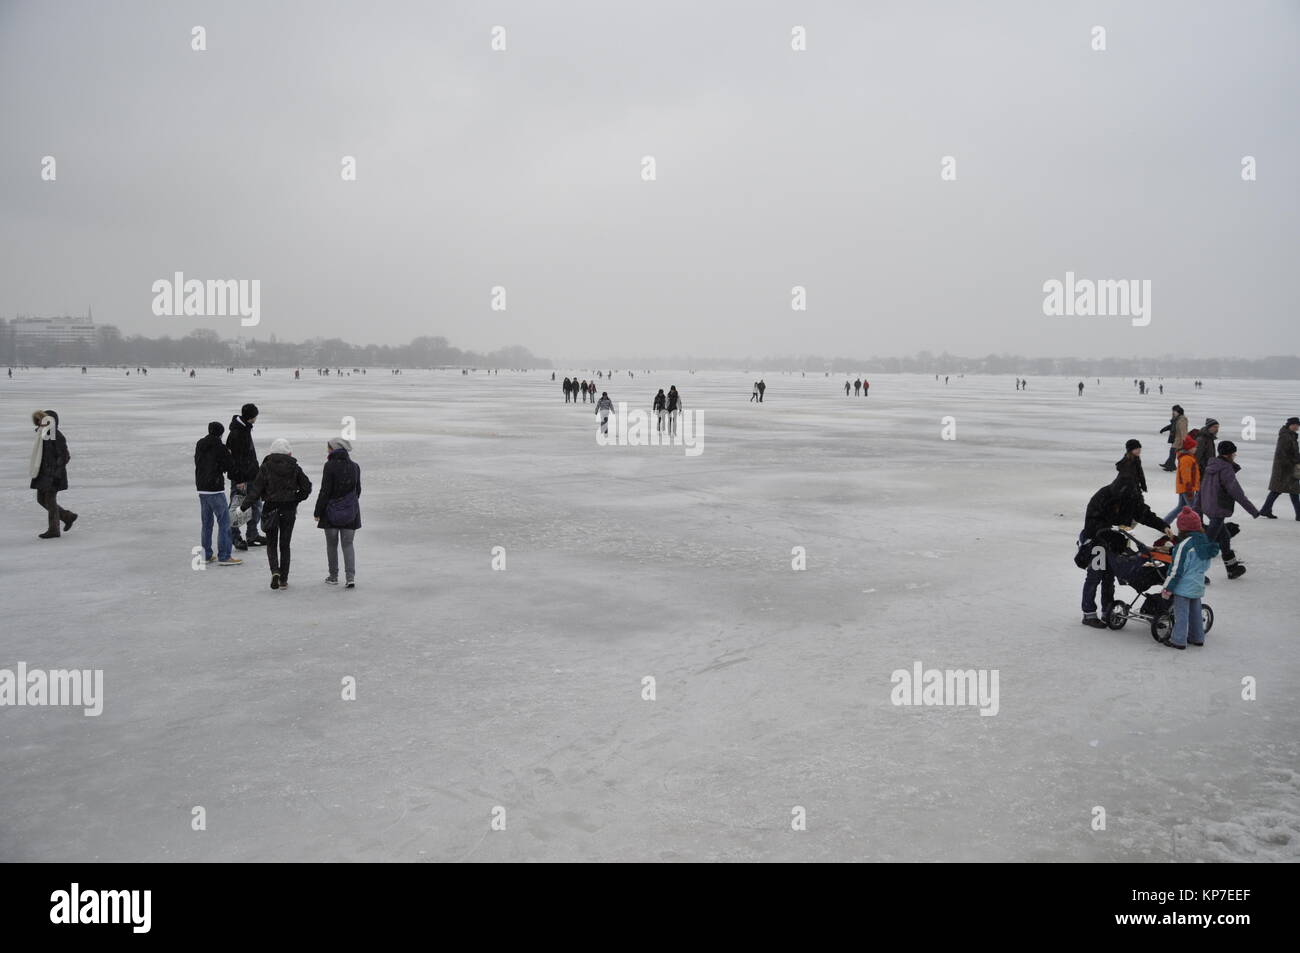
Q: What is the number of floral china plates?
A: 0